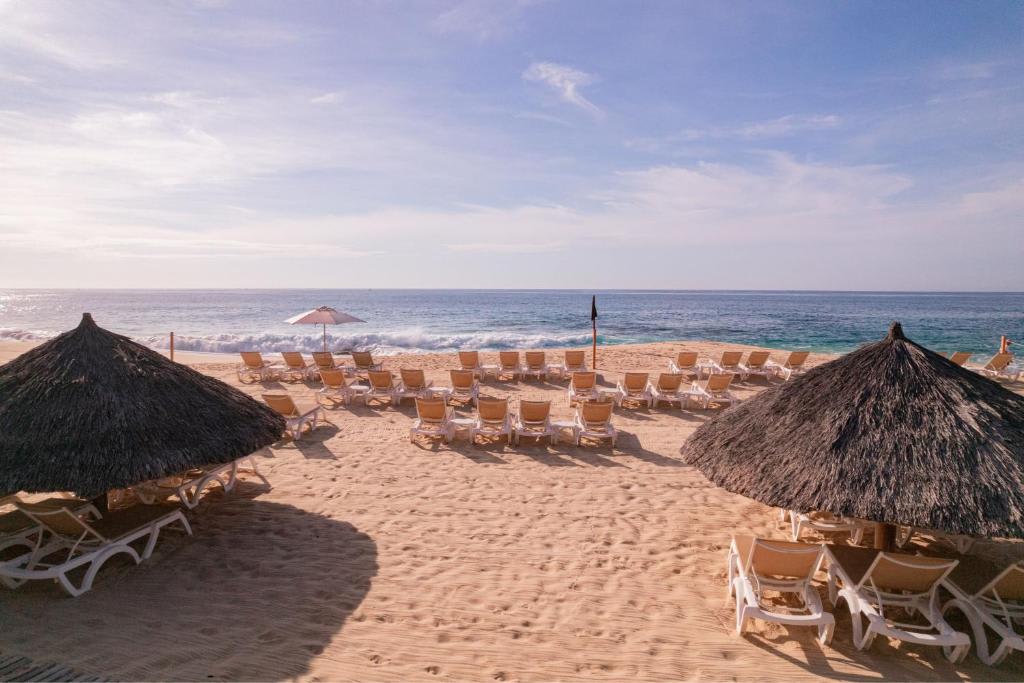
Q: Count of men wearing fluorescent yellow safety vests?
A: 0